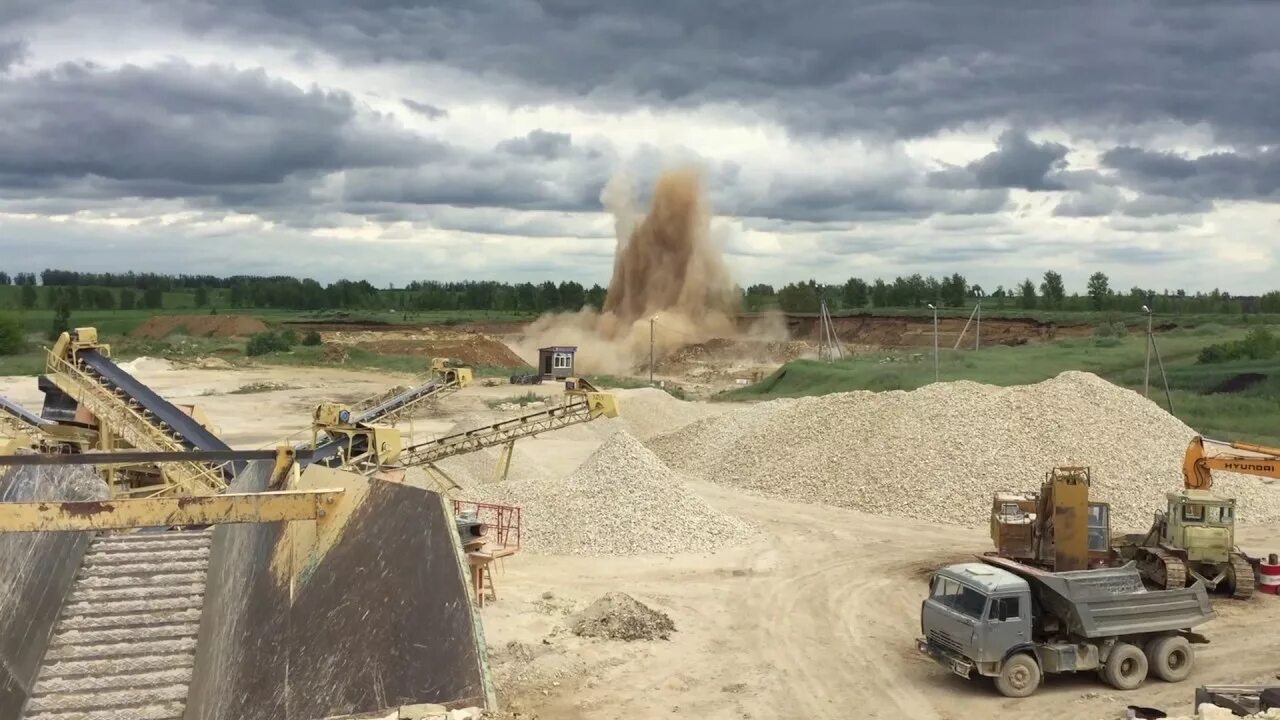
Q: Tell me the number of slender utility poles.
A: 5